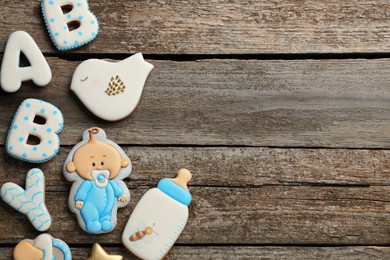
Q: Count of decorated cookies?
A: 9